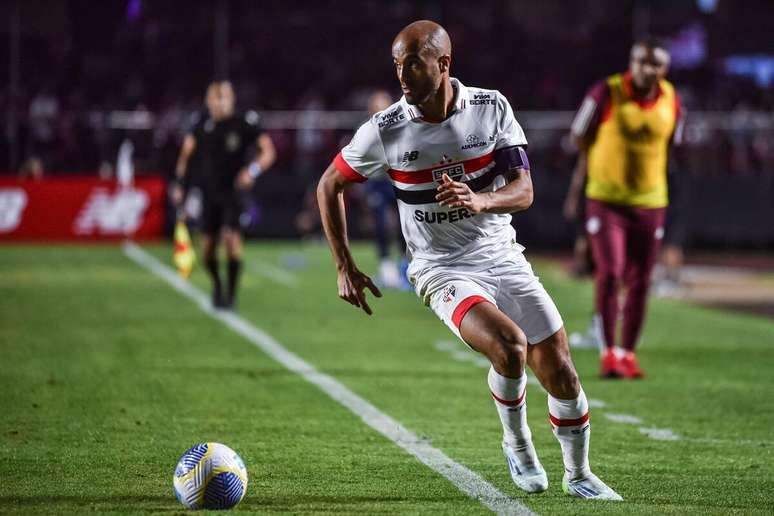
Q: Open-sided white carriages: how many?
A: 0